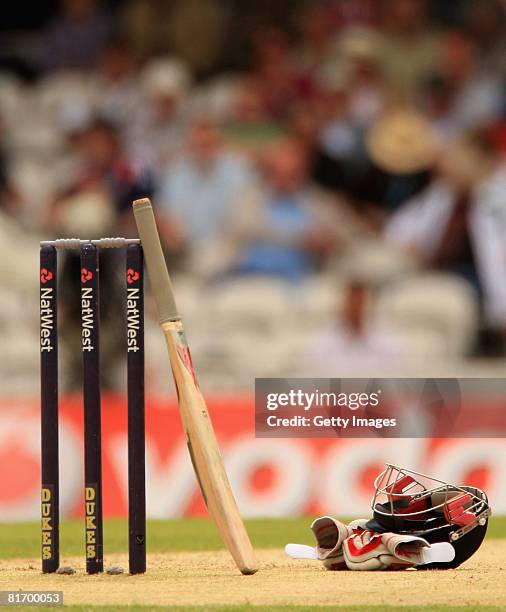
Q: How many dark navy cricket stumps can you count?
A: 3